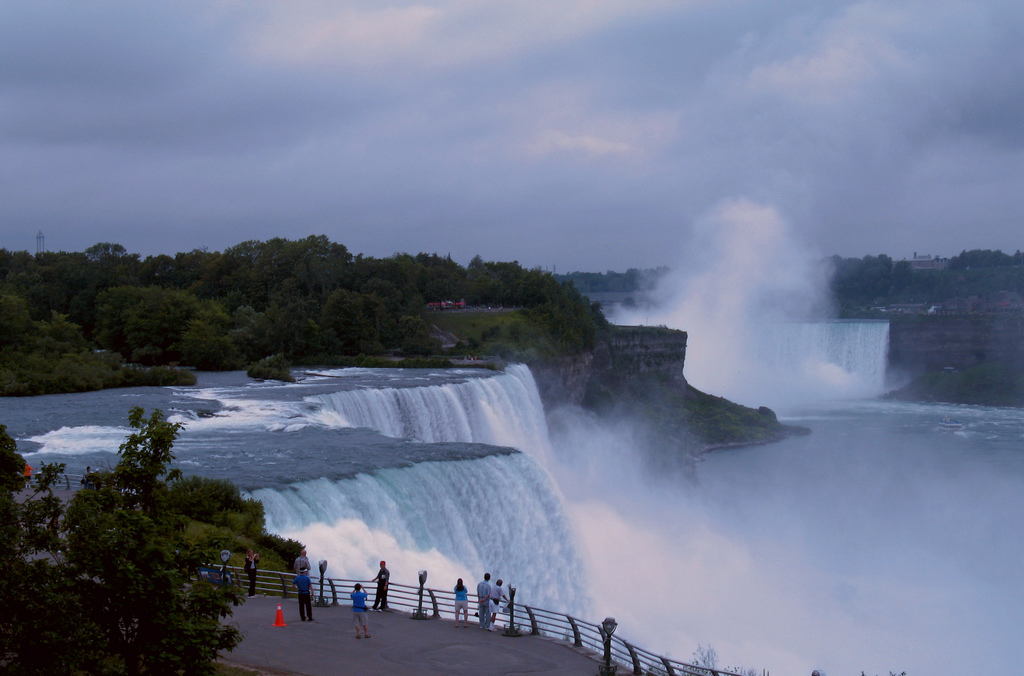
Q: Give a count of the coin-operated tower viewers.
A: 5